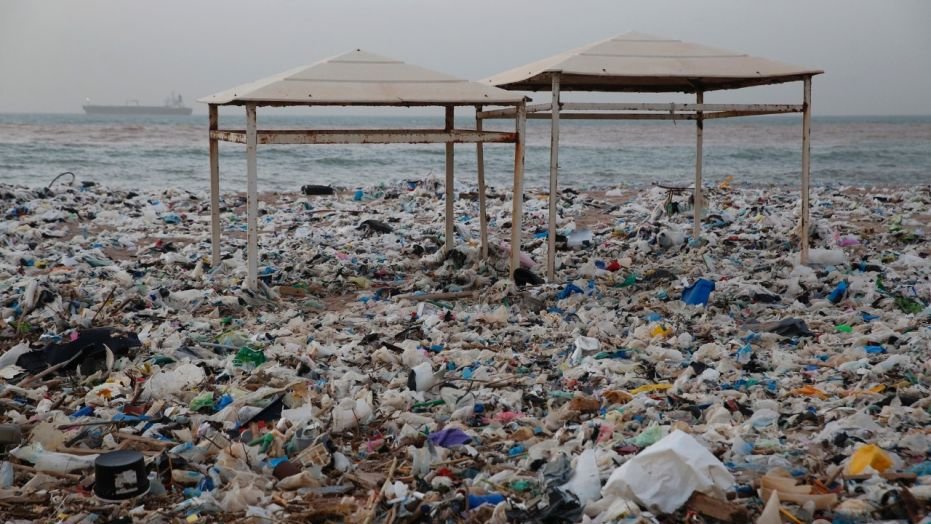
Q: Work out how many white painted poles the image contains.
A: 8